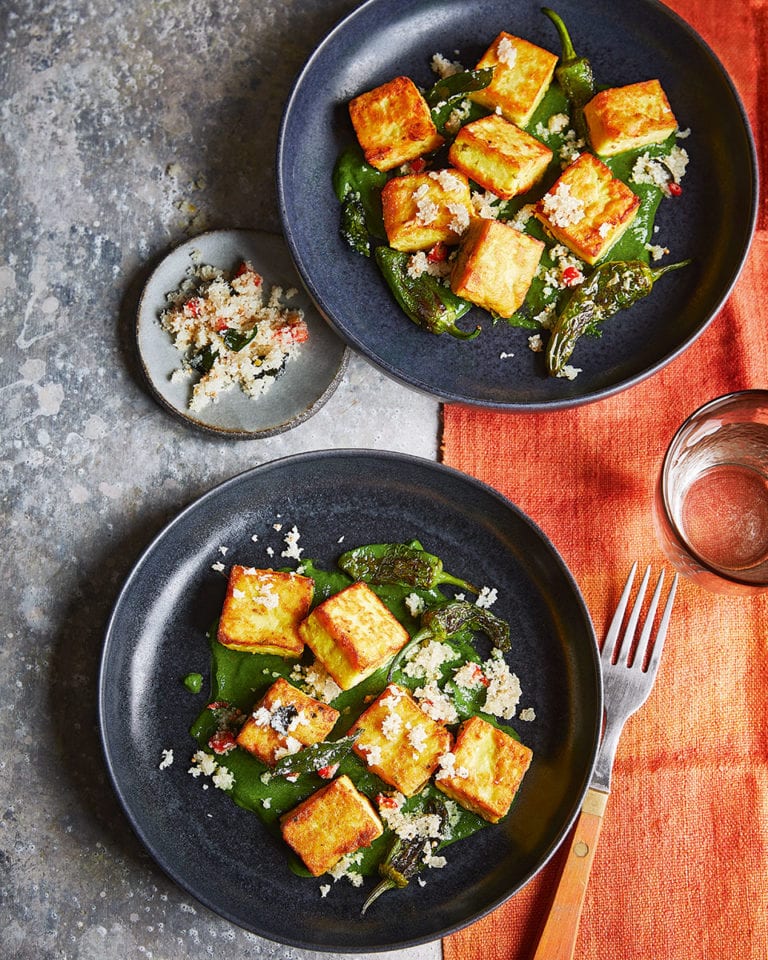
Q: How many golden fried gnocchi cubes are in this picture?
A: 13